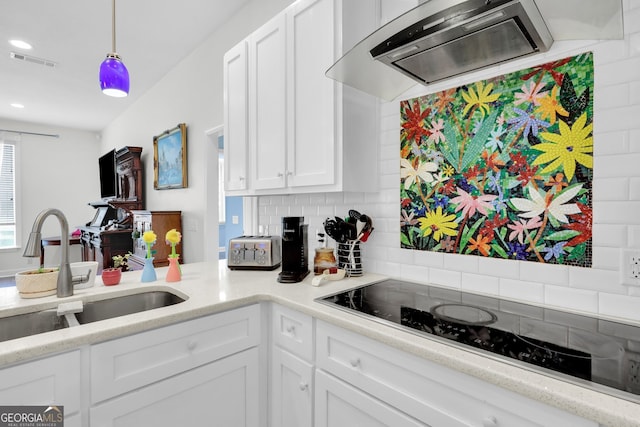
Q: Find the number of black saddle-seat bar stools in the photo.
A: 0